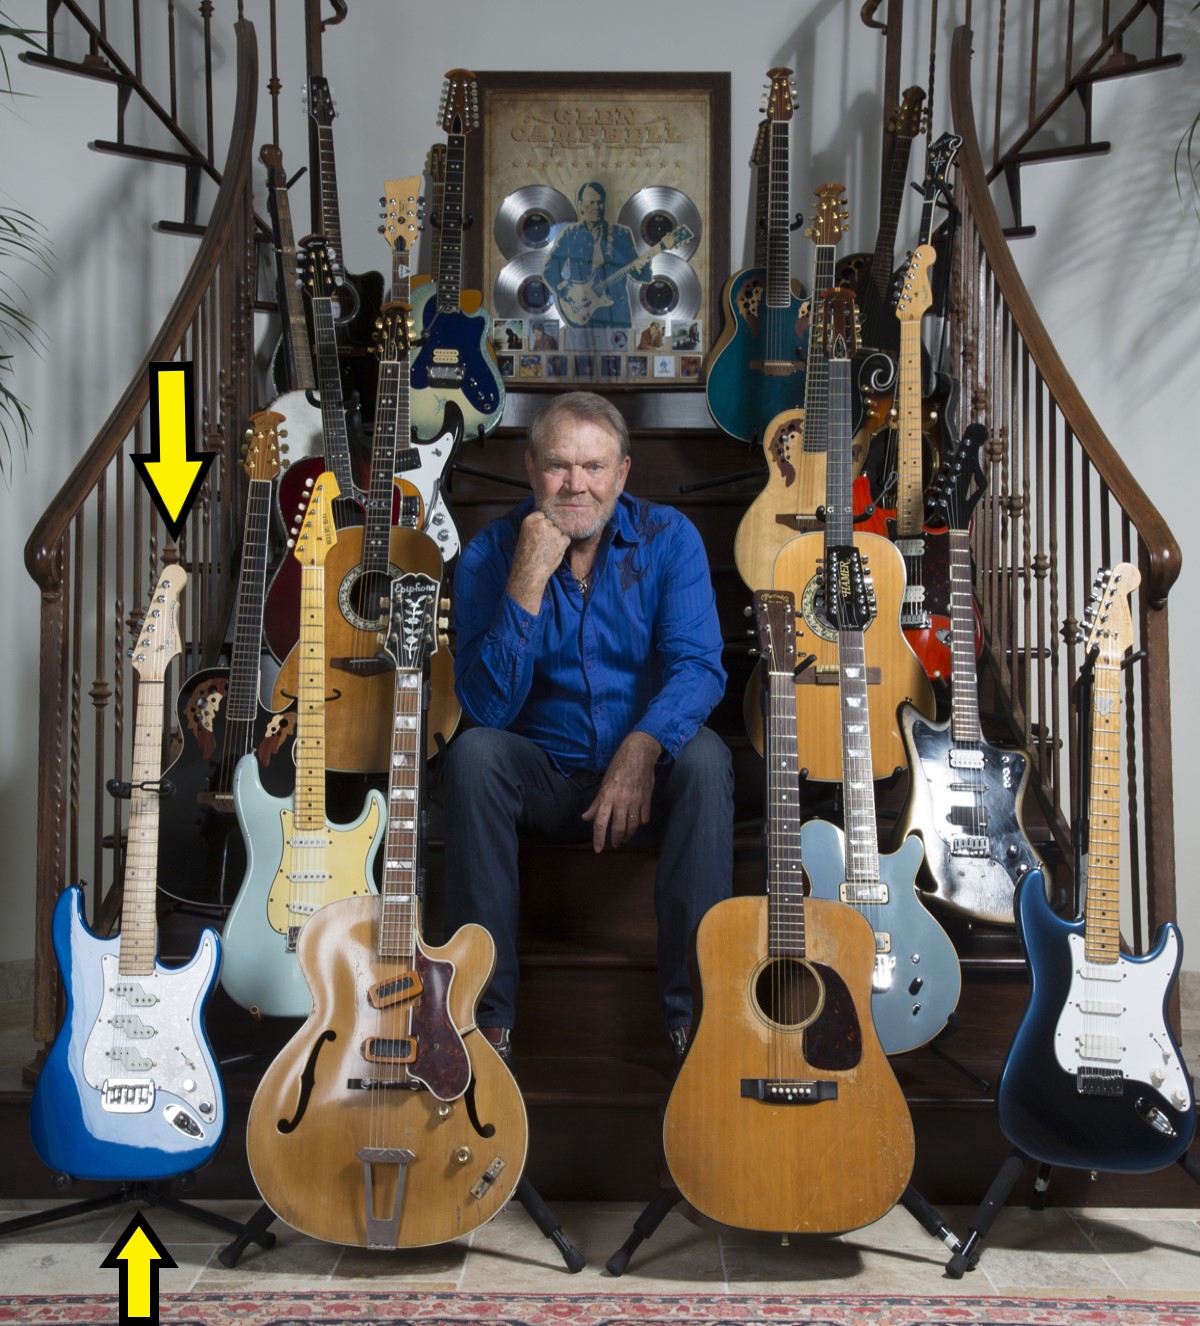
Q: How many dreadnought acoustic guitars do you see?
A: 1